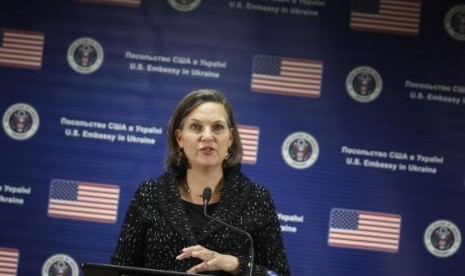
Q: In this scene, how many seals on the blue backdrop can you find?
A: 8